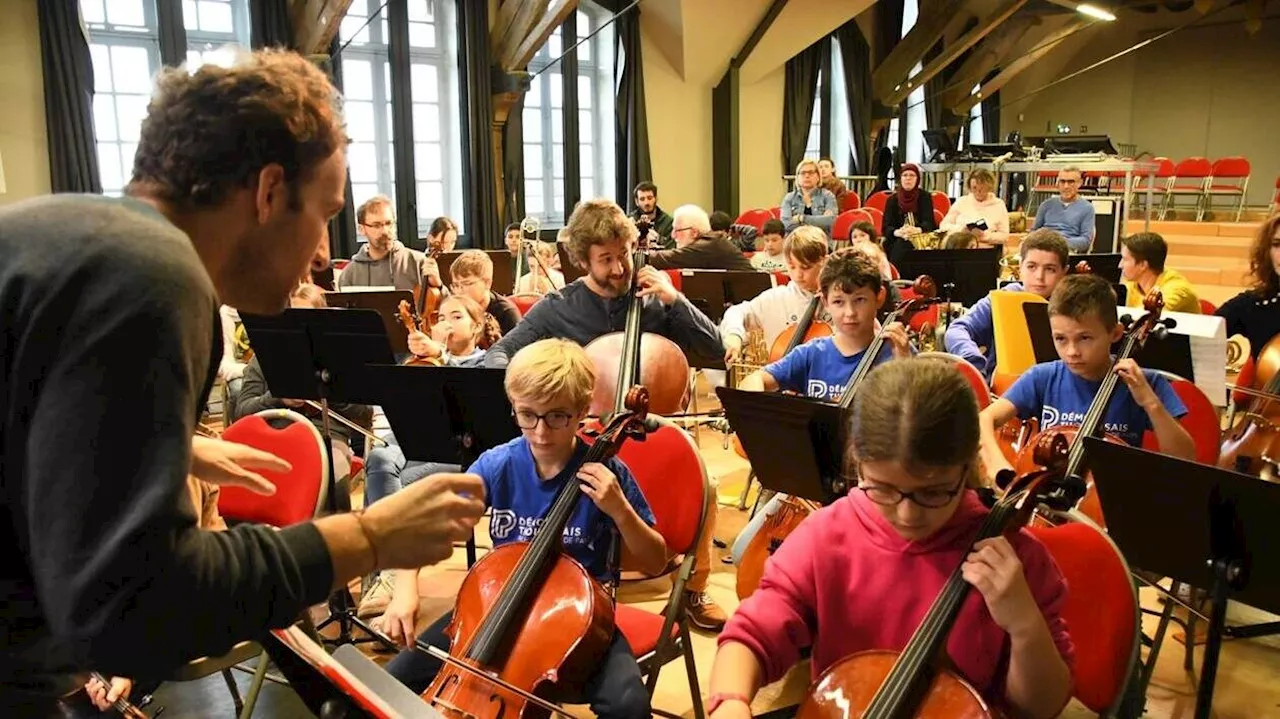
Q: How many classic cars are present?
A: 0